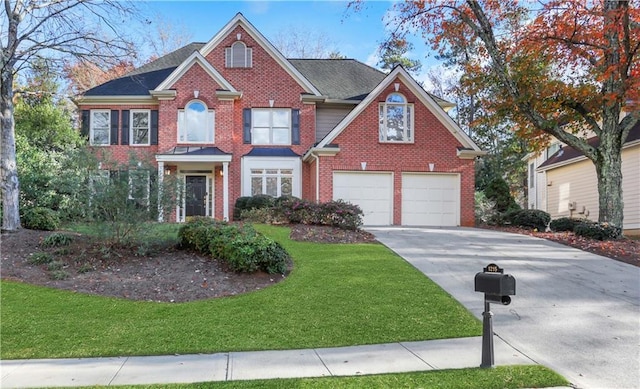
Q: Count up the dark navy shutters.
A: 6